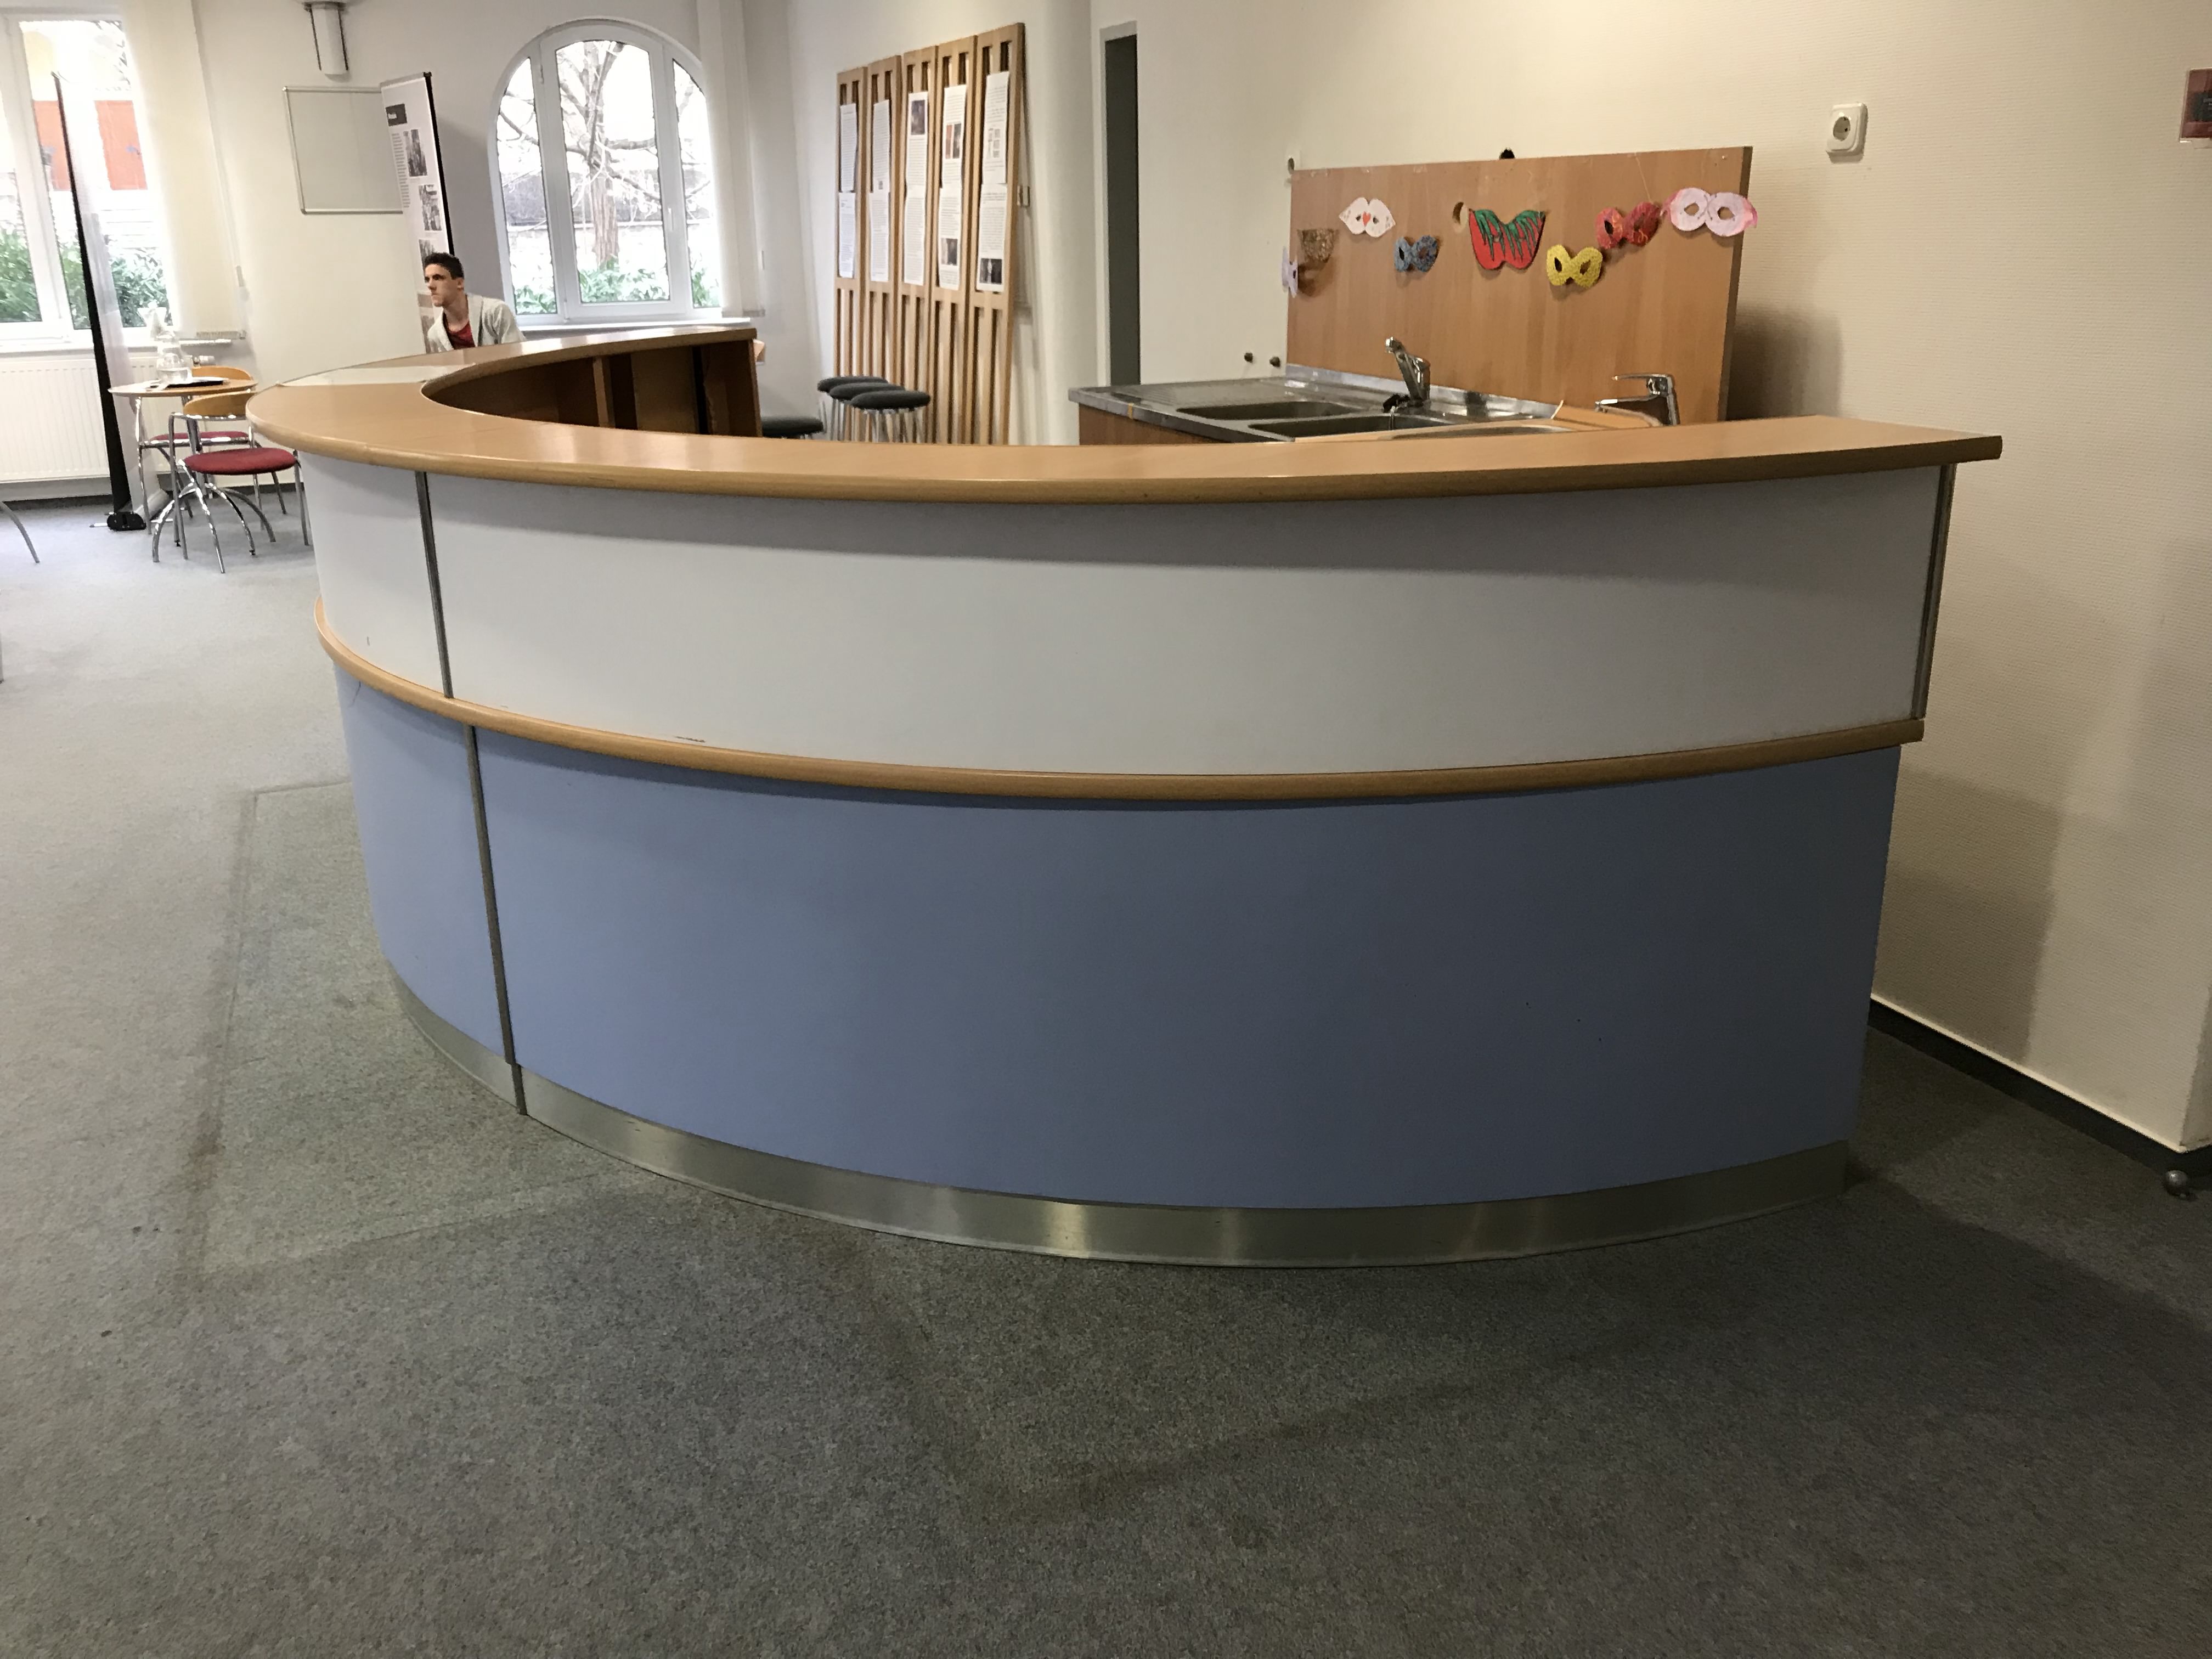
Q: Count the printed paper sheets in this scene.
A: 10